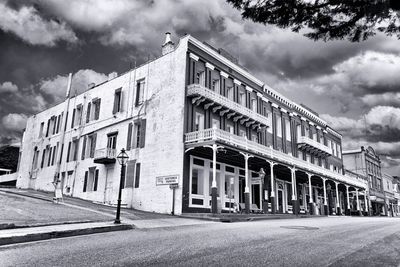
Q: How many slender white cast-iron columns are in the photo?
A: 10